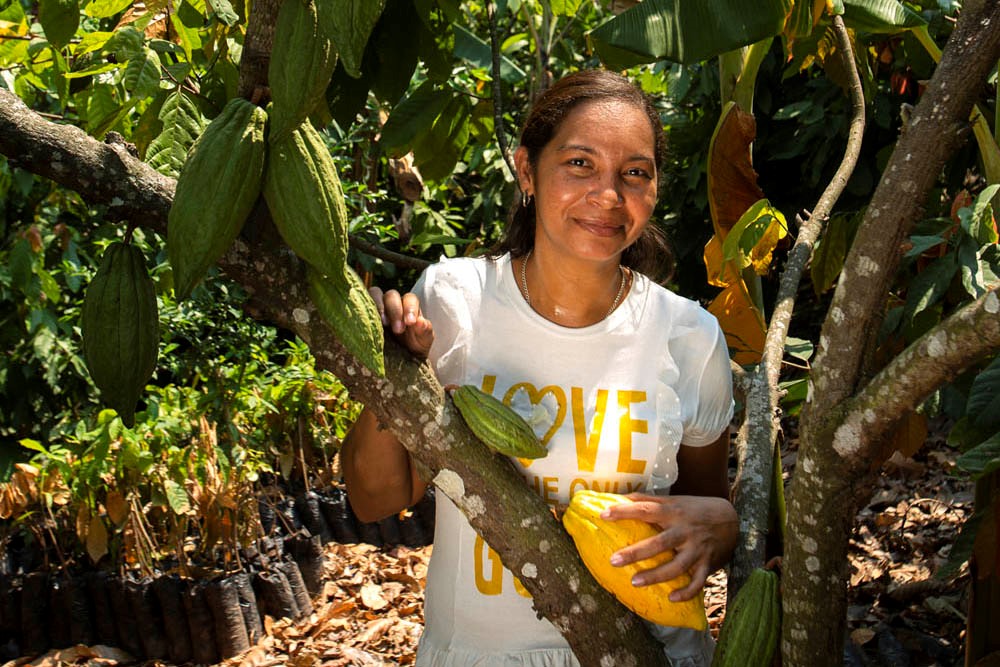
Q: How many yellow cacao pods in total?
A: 1